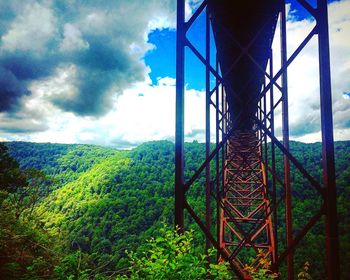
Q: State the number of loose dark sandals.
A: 0